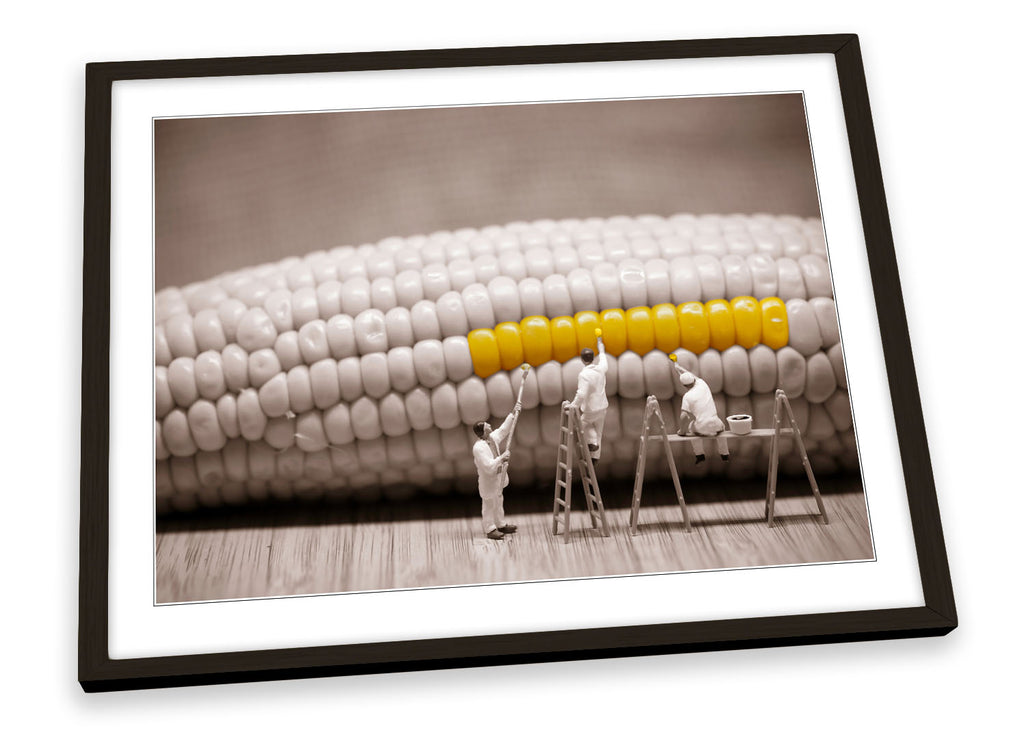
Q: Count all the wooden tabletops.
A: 1